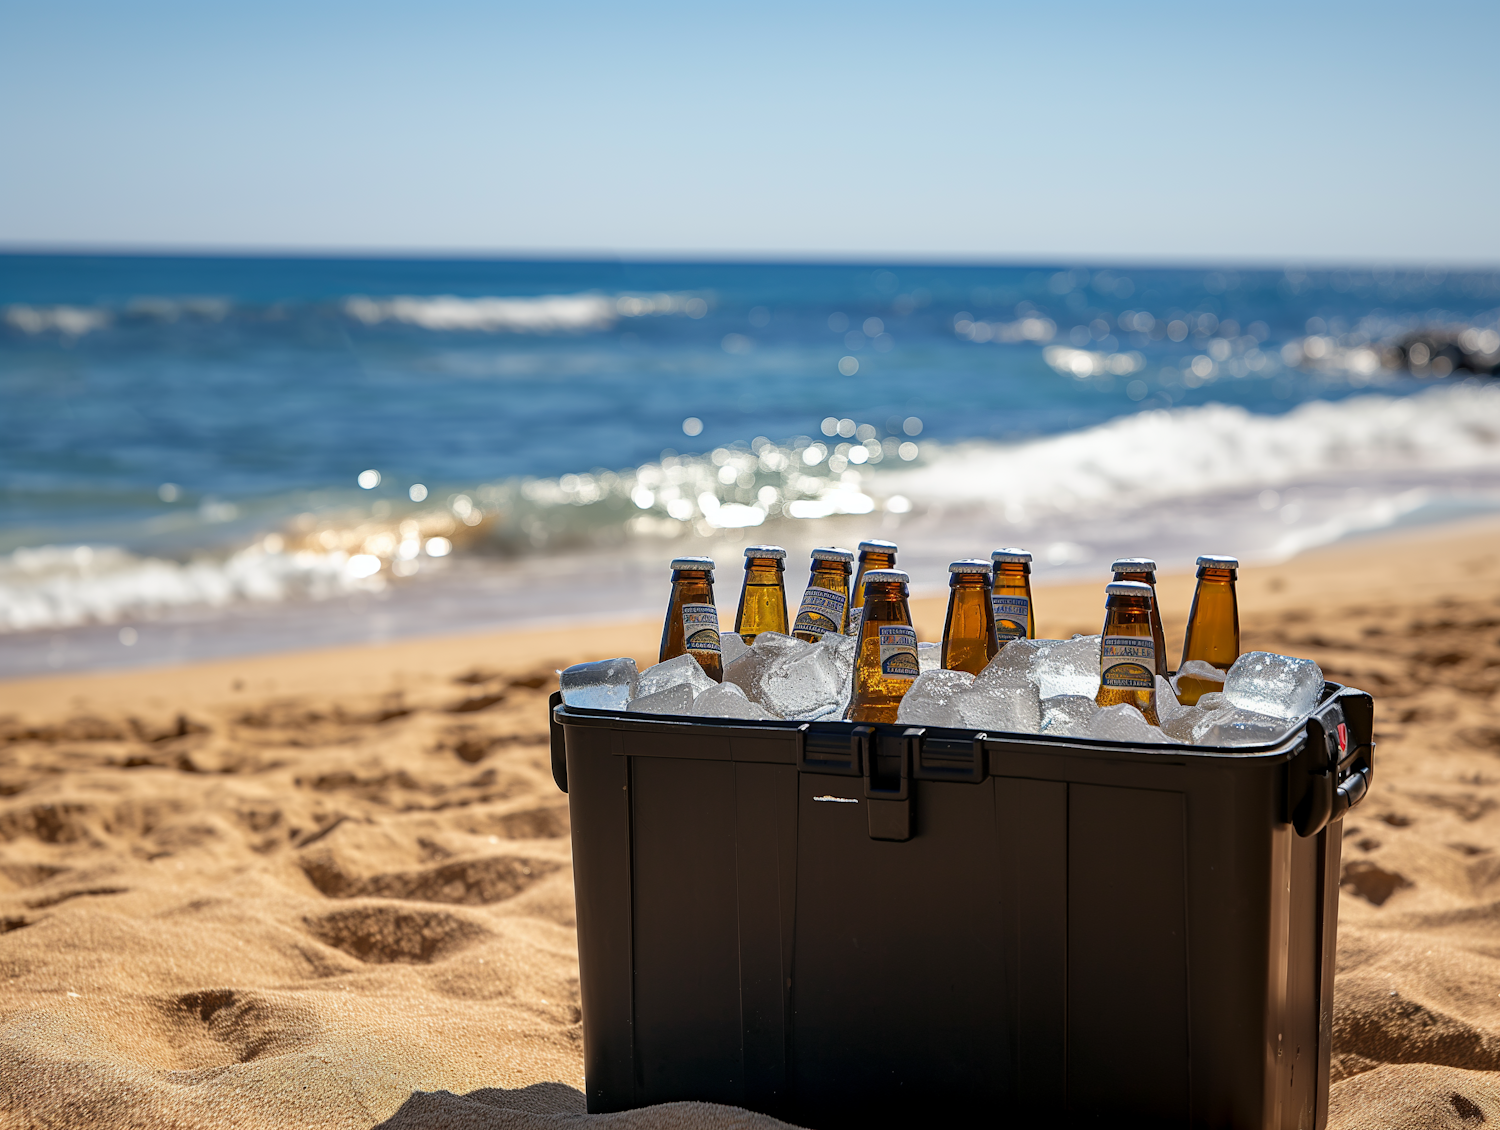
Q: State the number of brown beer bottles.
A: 10